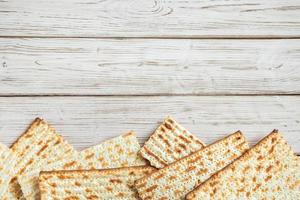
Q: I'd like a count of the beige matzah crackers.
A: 7